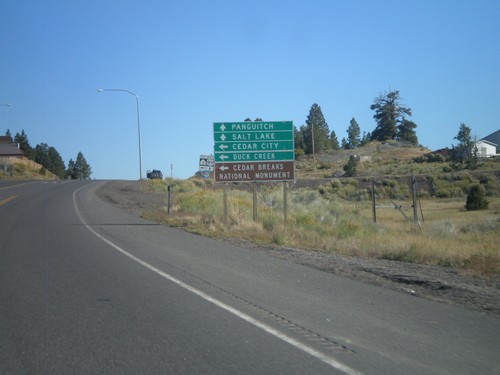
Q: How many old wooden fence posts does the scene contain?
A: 2